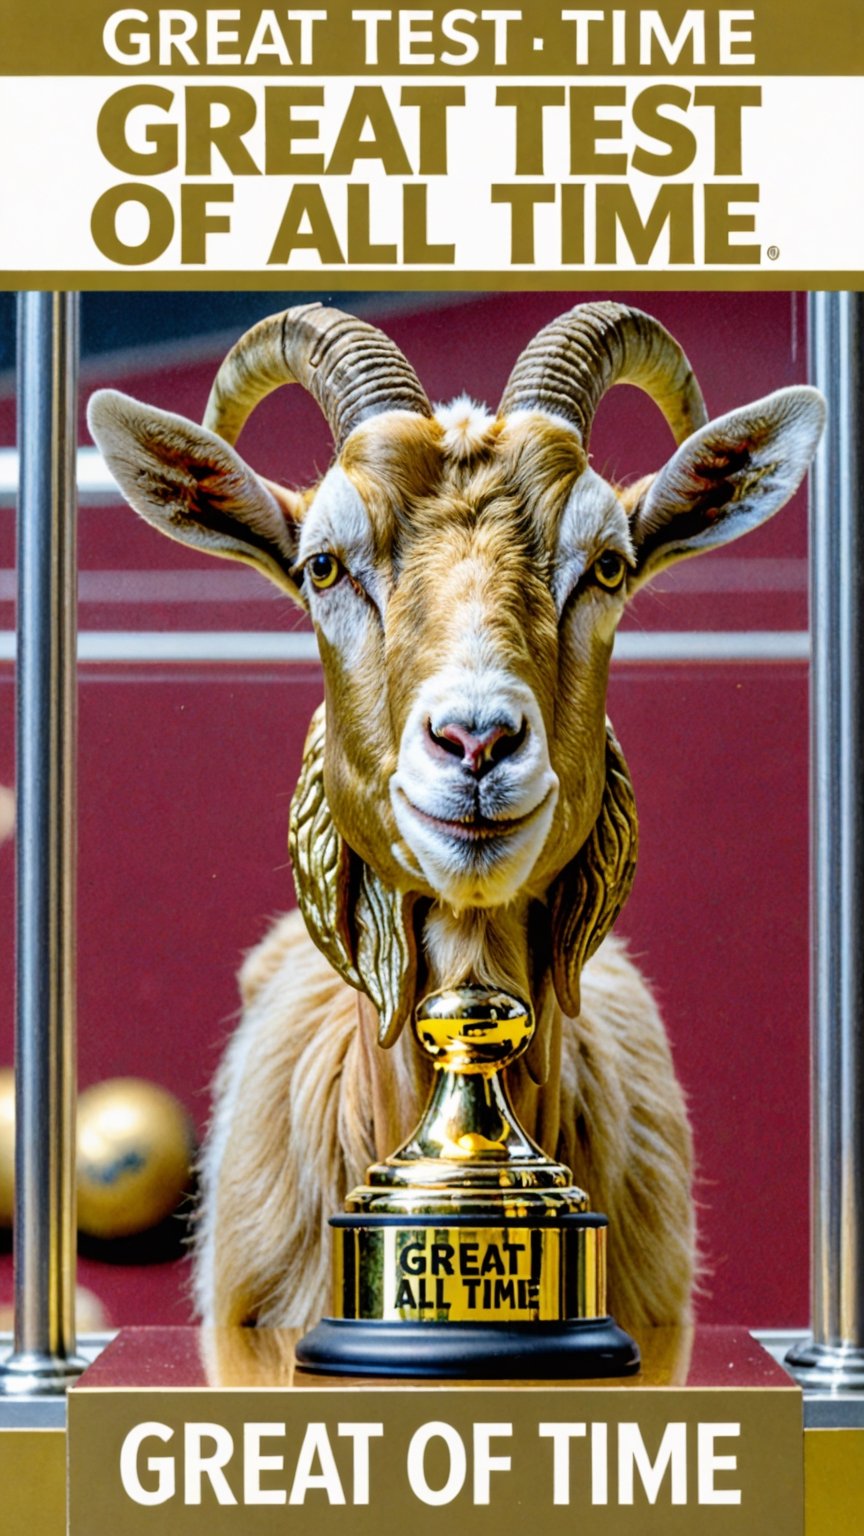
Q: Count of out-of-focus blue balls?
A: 0